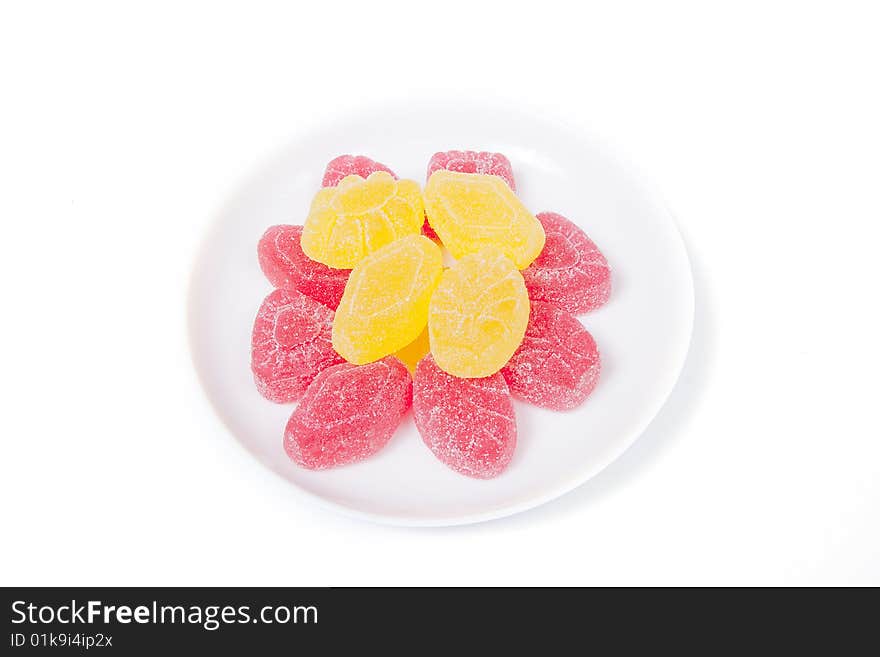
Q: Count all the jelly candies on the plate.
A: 12